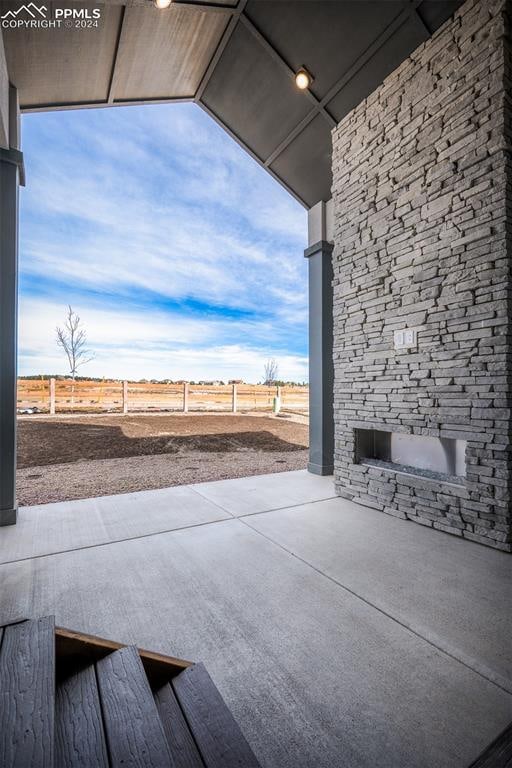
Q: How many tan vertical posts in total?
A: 5